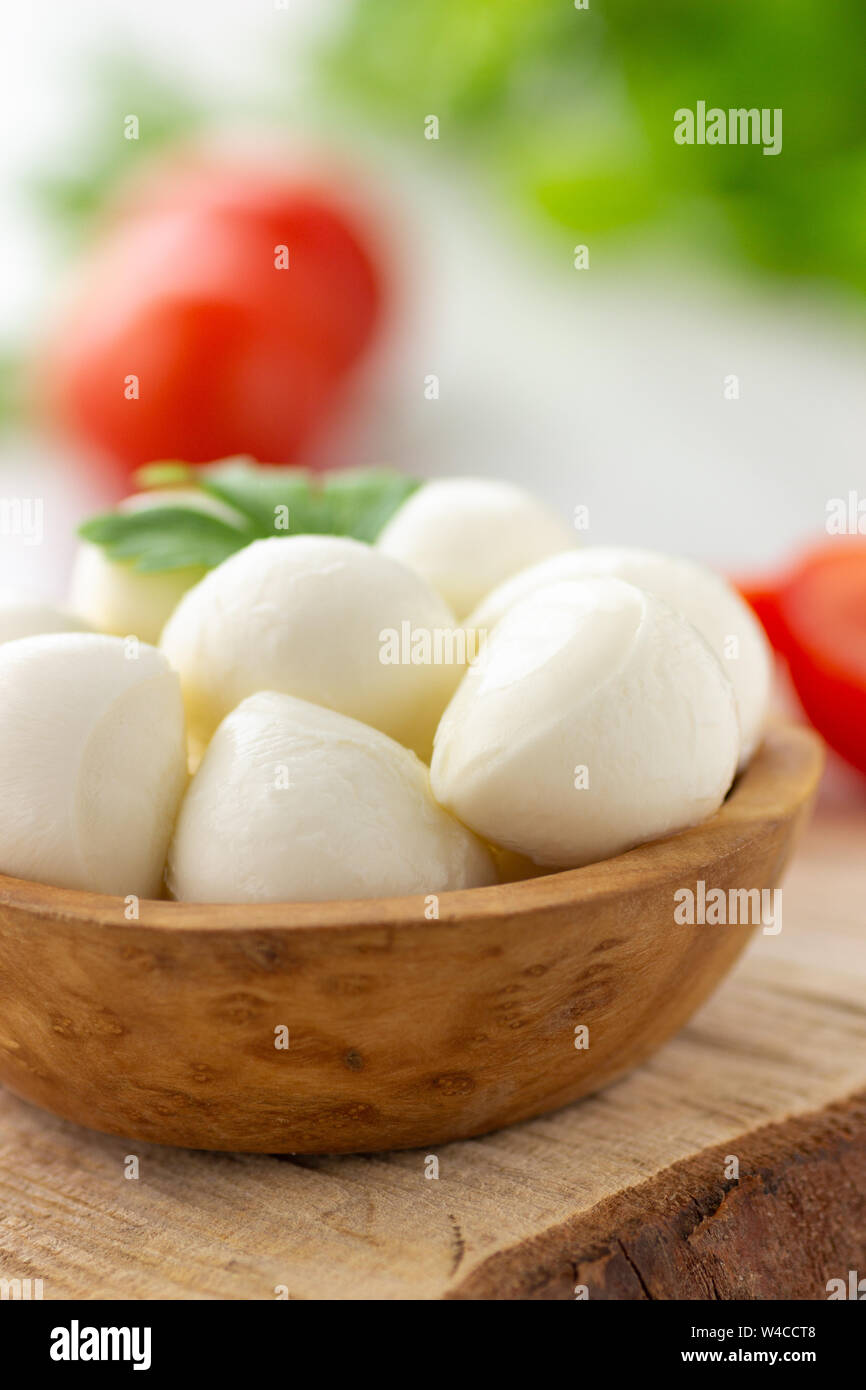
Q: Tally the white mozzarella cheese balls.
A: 8